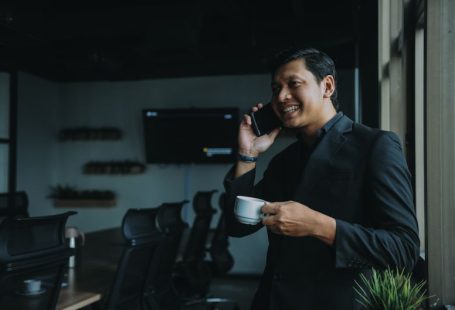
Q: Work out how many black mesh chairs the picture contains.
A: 6